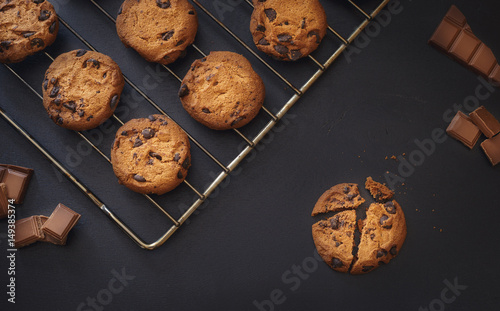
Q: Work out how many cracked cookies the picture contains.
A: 1